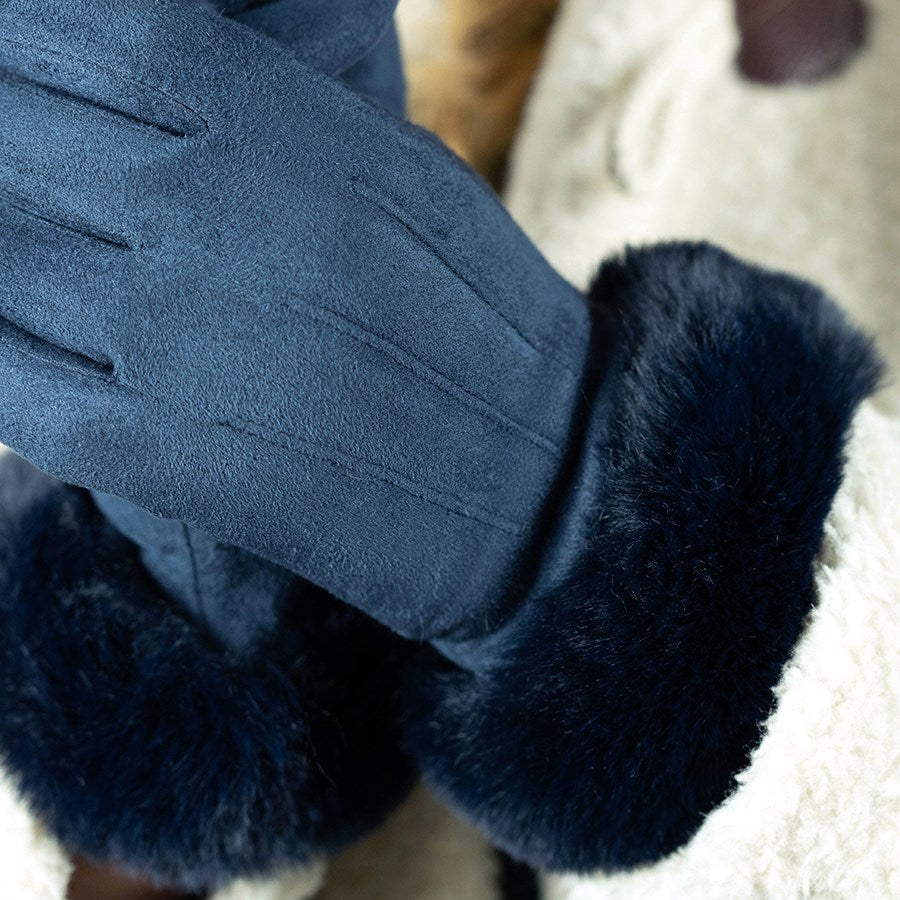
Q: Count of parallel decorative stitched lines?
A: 3